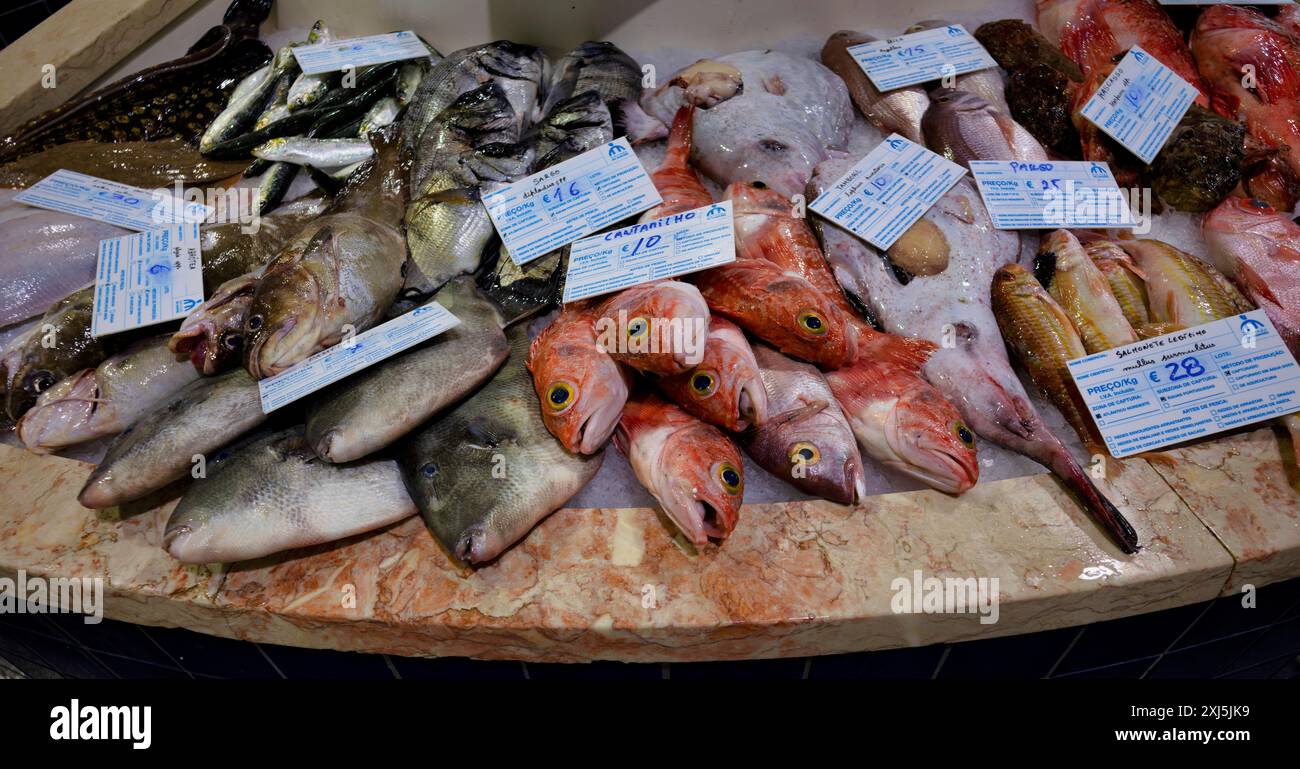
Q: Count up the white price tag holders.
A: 11